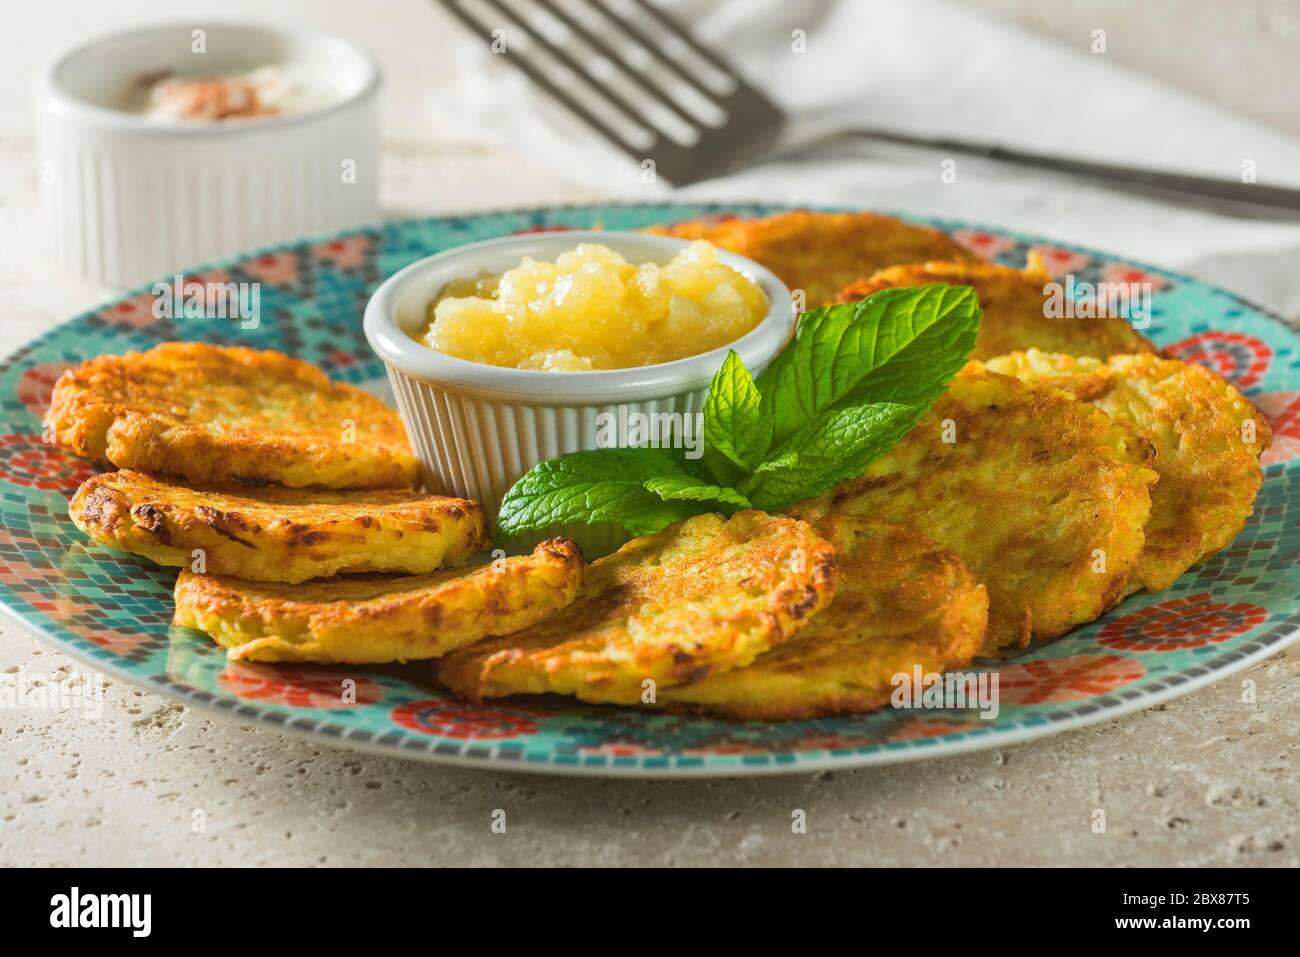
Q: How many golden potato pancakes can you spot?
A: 9